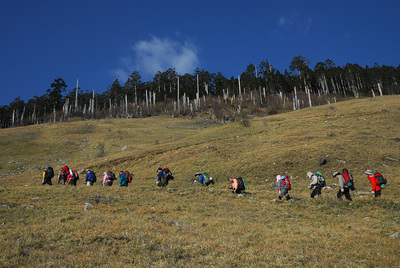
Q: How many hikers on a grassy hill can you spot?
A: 13